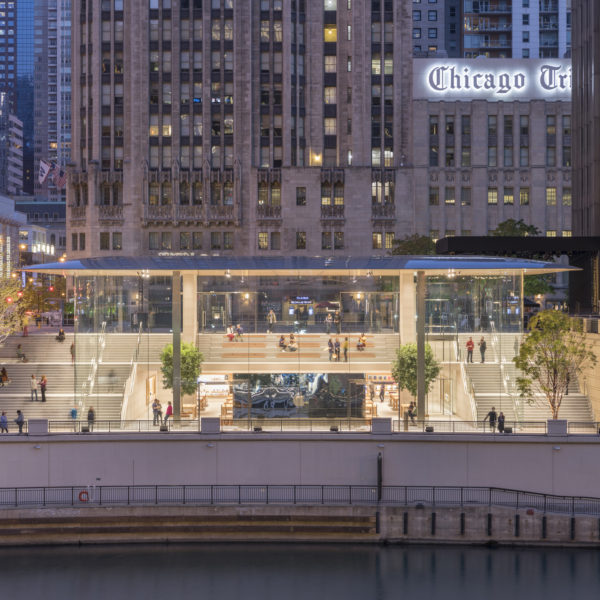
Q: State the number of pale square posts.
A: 4